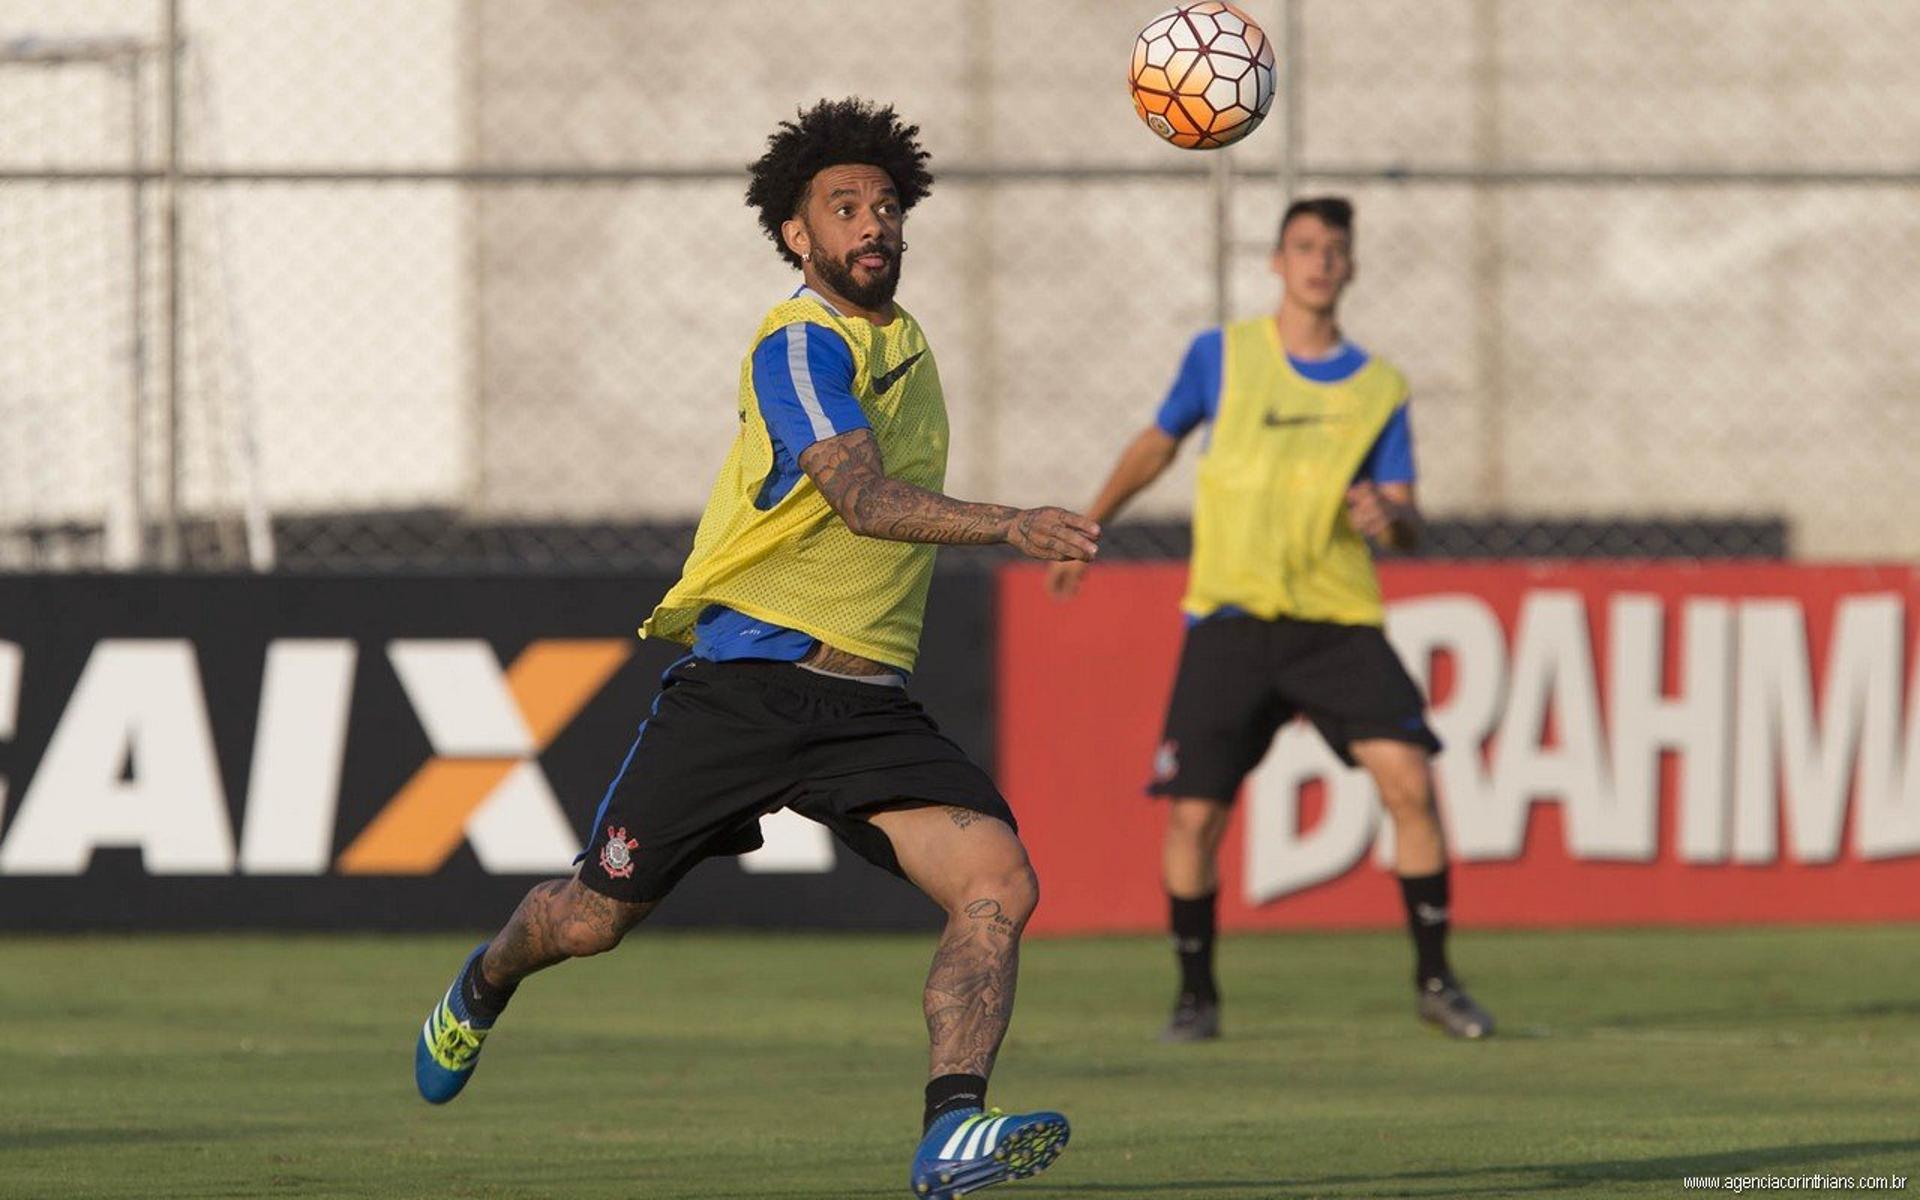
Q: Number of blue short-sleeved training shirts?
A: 2